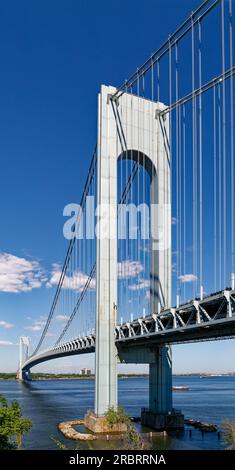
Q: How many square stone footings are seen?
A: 2